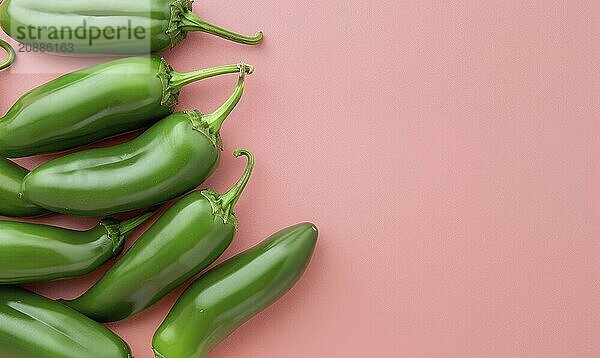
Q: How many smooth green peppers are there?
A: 8